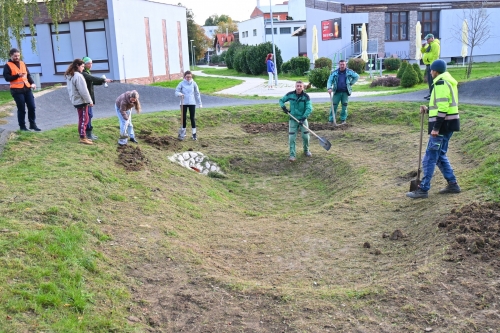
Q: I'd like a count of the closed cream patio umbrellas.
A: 4